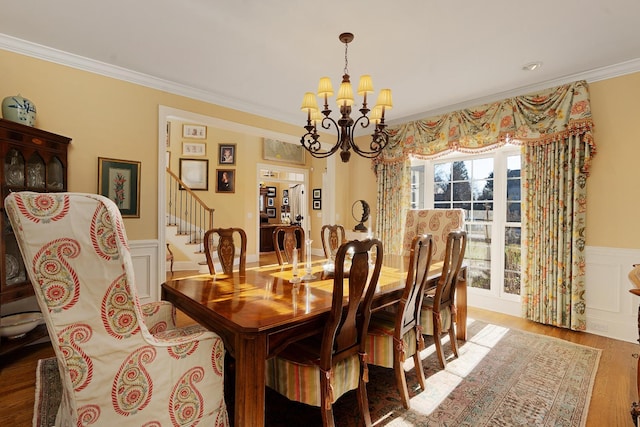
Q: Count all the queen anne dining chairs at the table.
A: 6